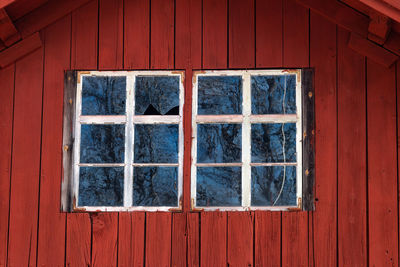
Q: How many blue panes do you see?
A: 12